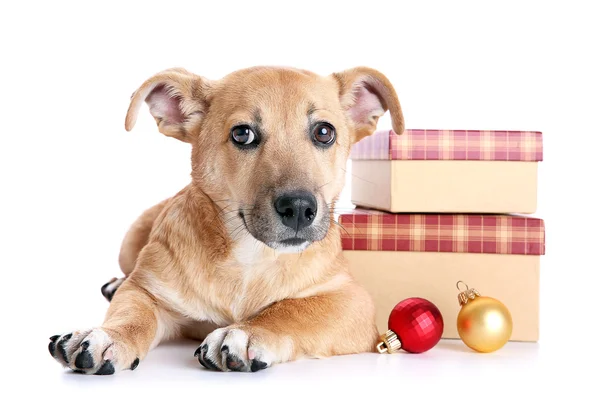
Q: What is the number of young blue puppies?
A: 0